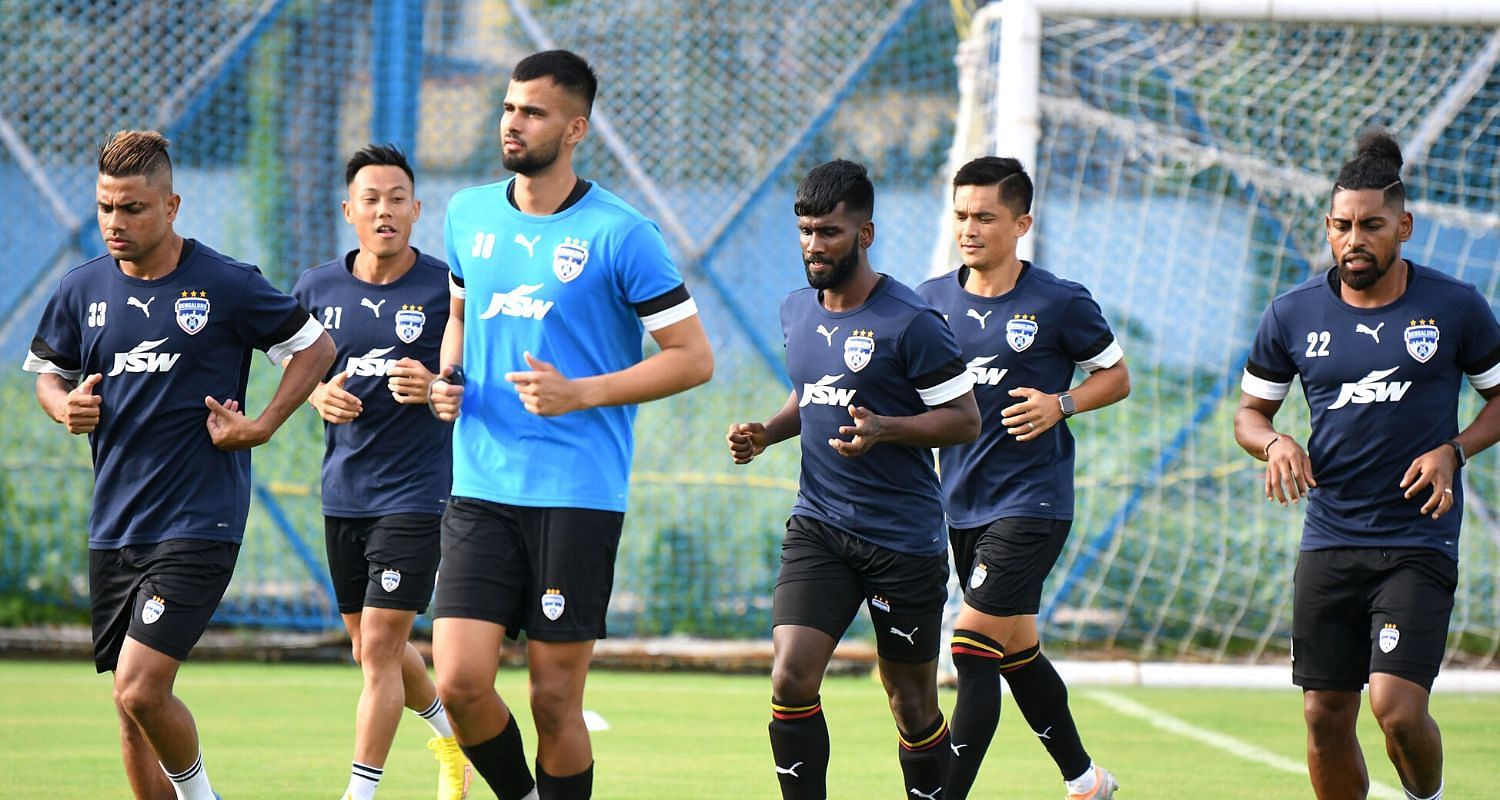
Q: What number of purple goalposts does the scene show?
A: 0